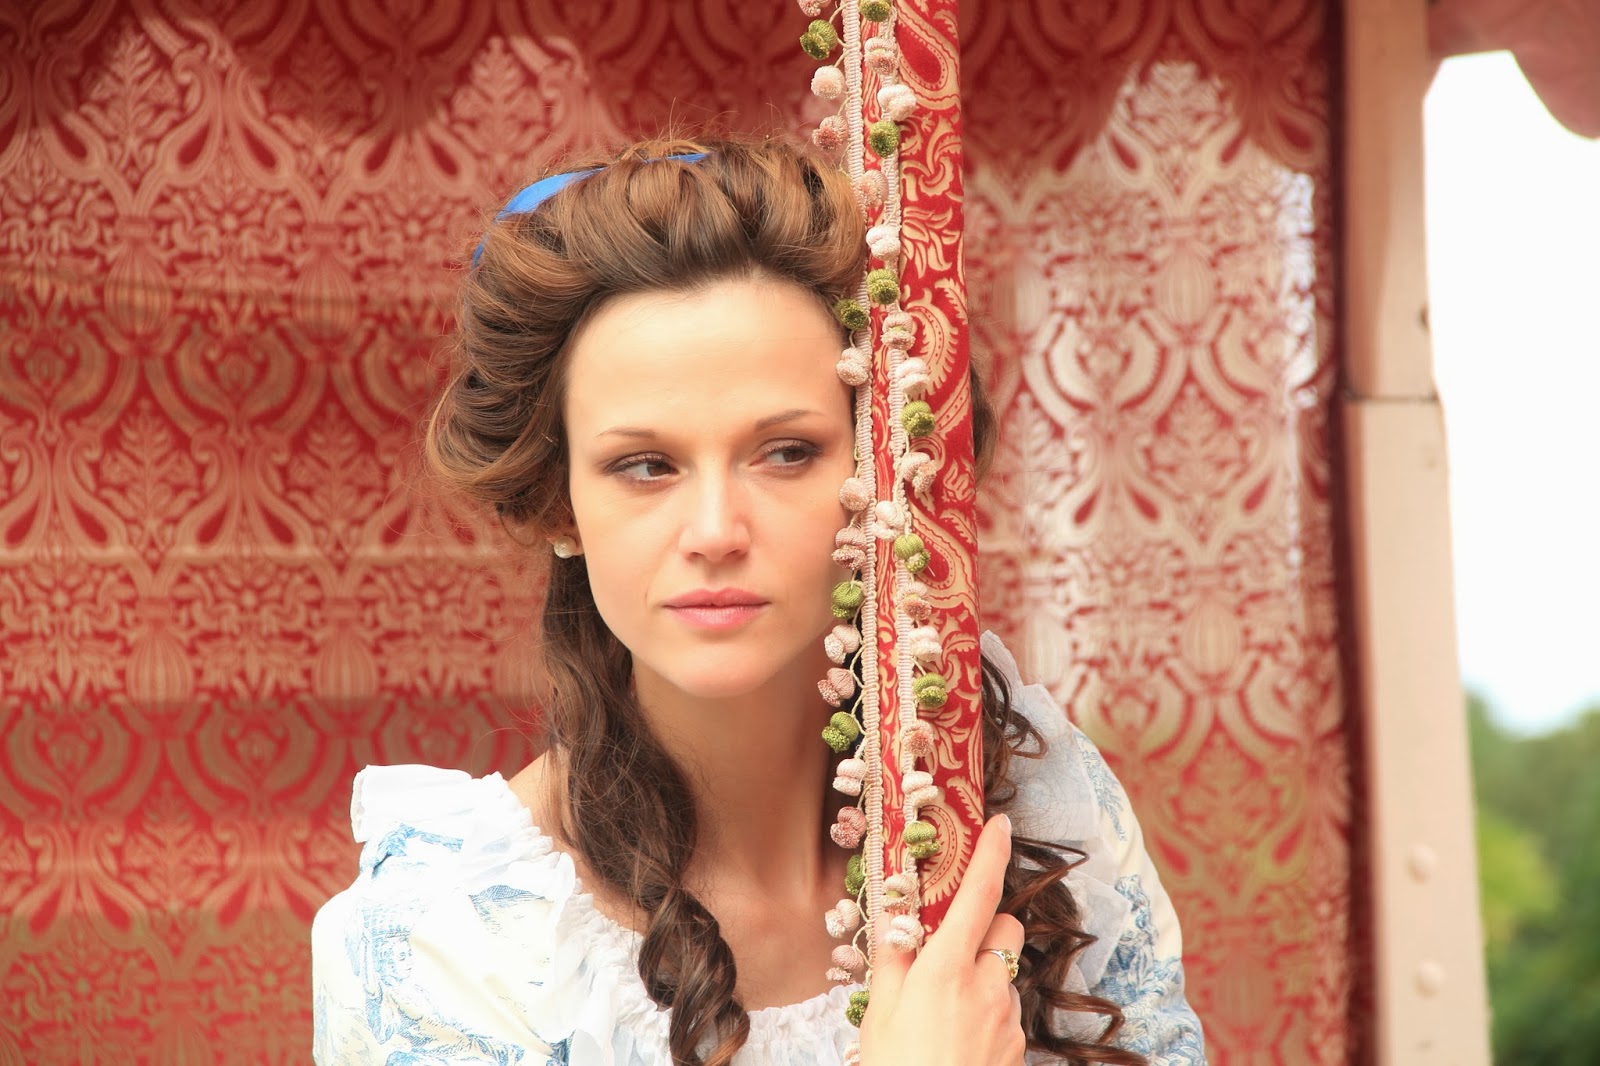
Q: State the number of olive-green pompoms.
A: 13